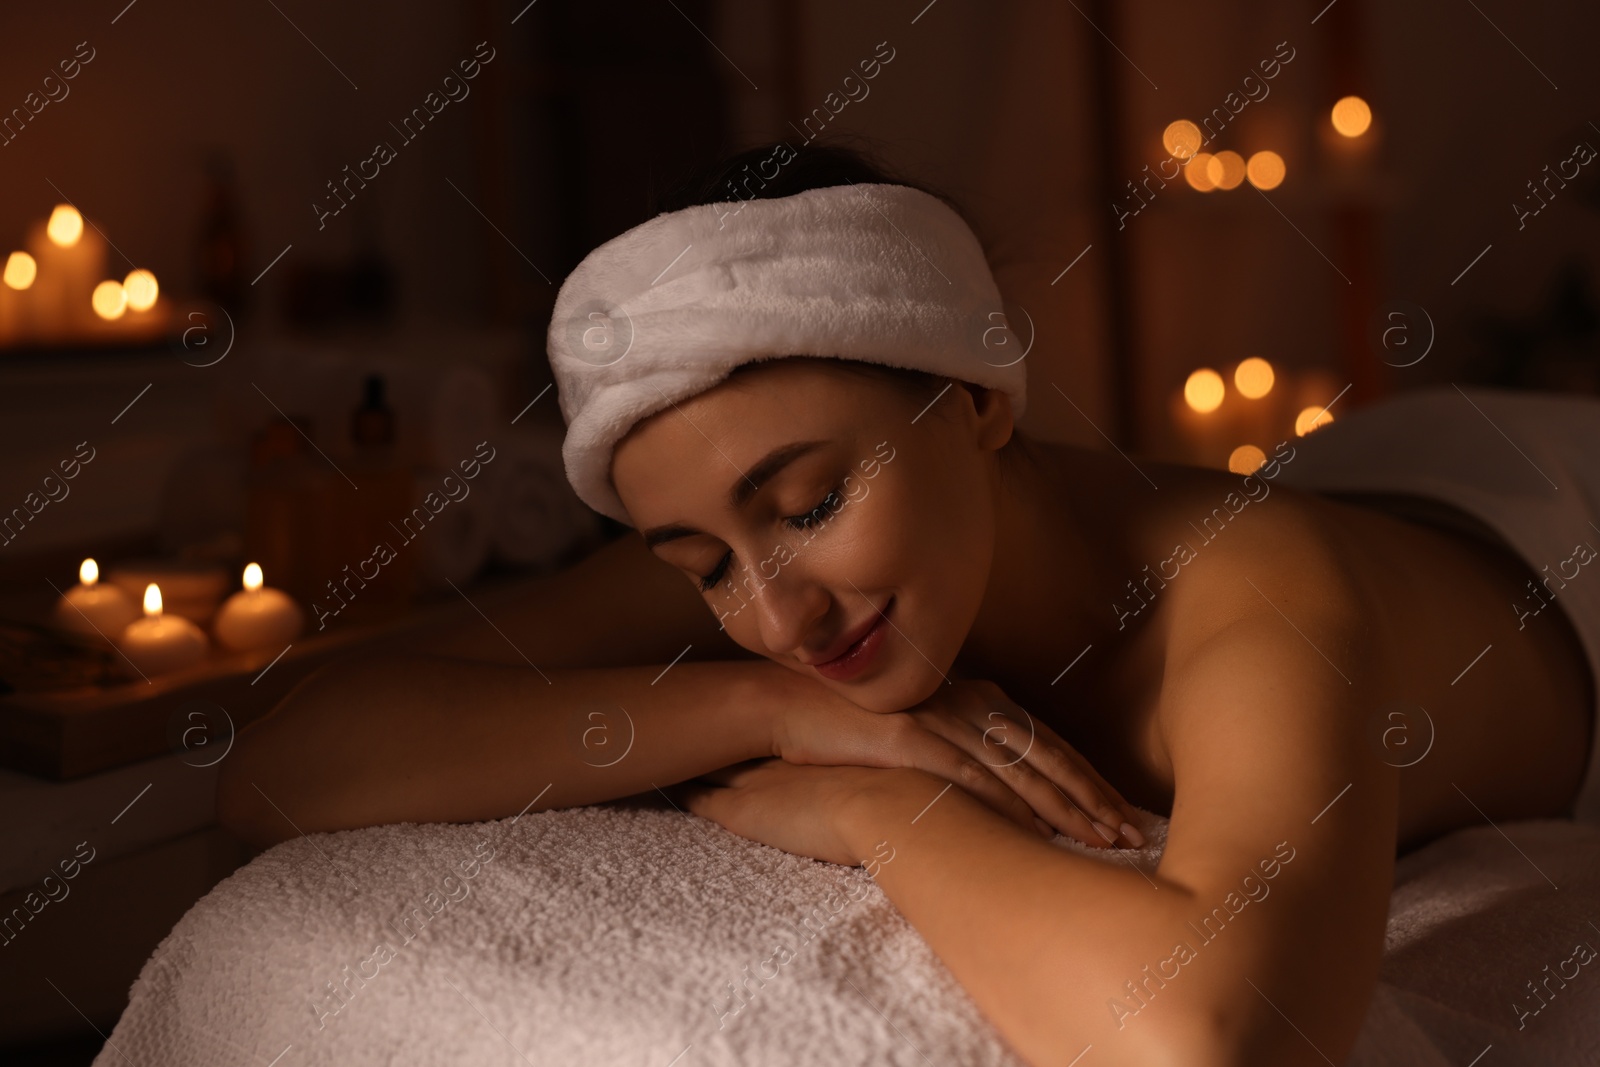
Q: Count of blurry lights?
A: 13